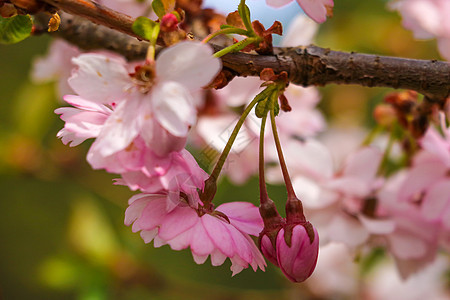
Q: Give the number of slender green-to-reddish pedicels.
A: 3